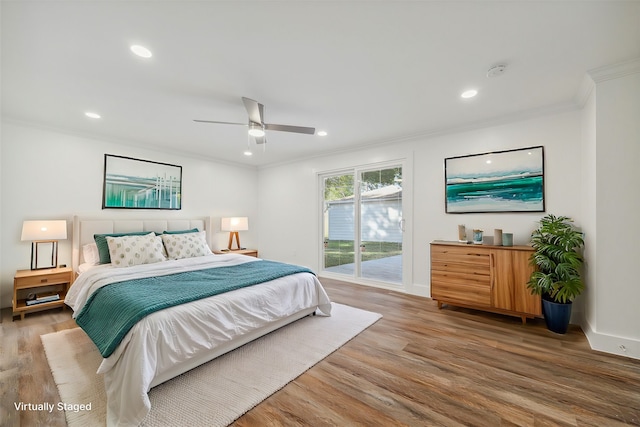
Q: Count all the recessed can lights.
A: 5